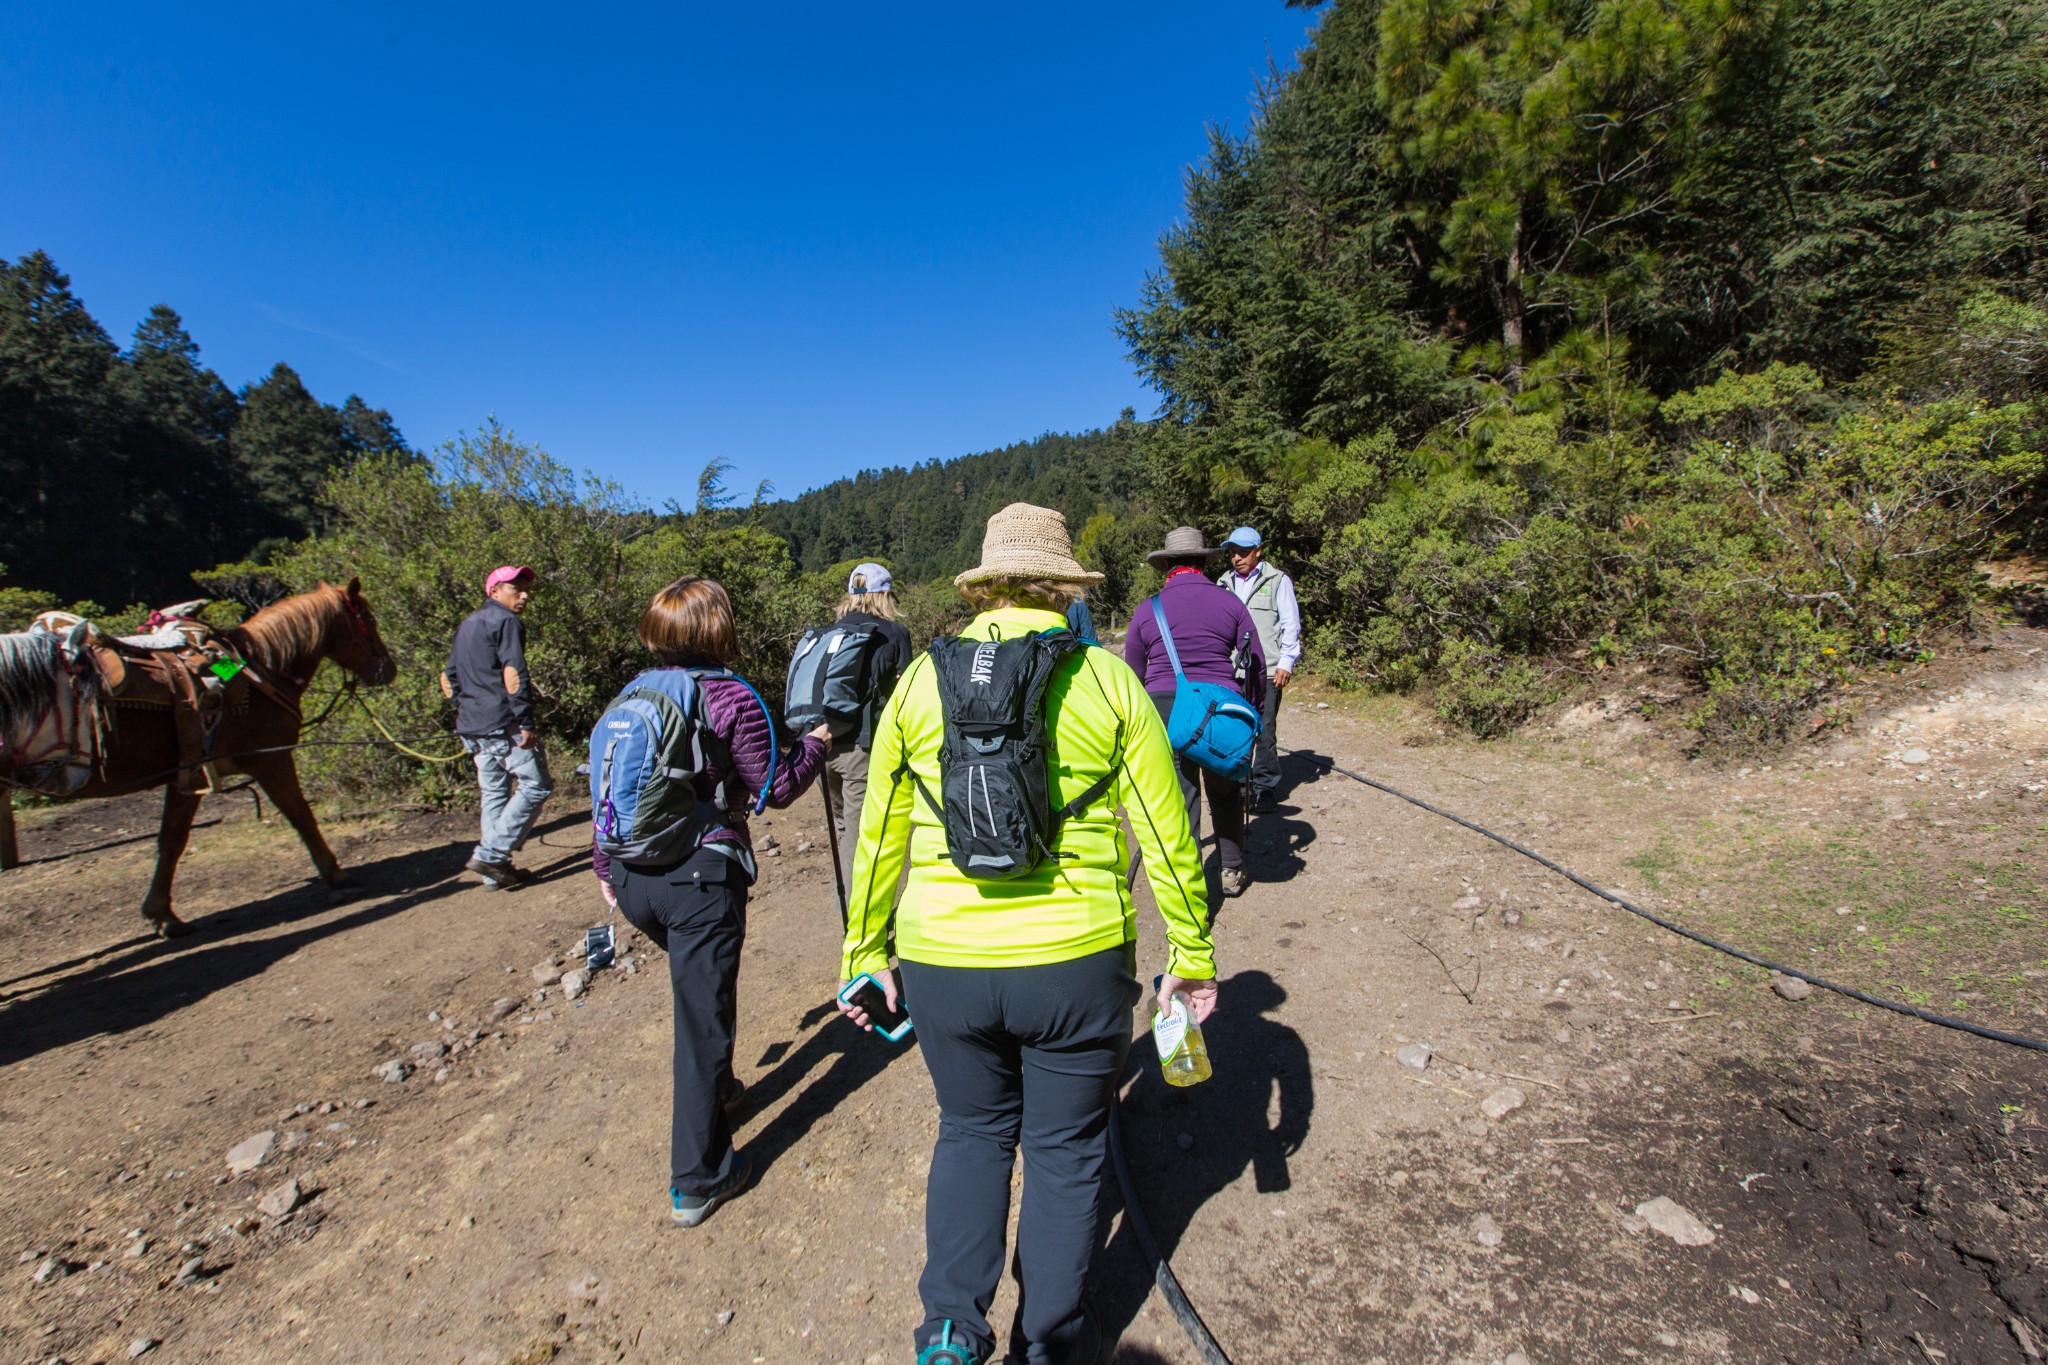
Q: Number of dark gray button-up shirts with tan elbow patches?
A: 1